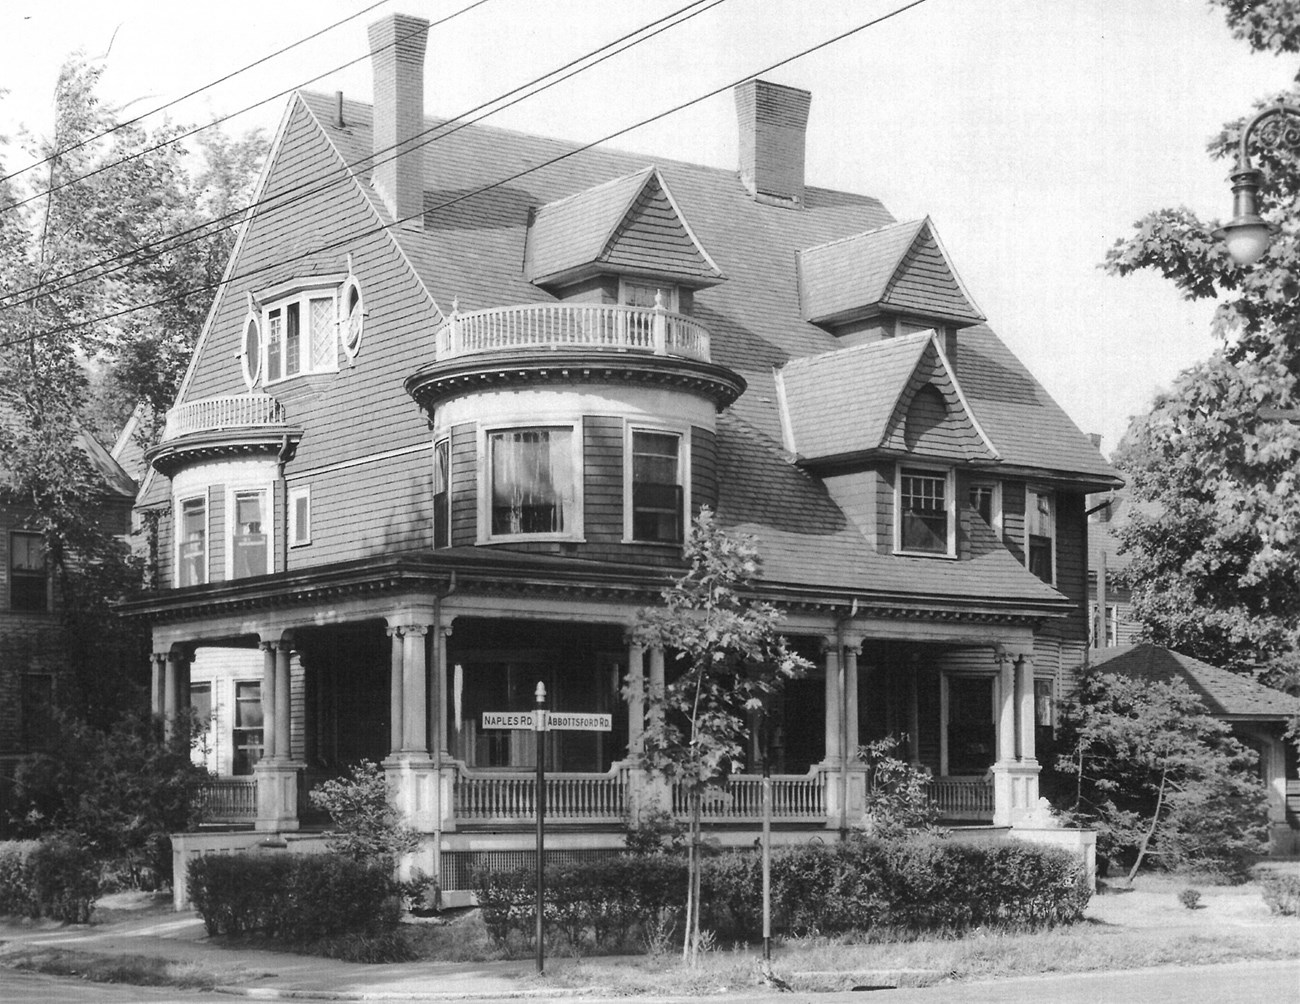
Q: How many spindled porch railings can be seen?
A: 4